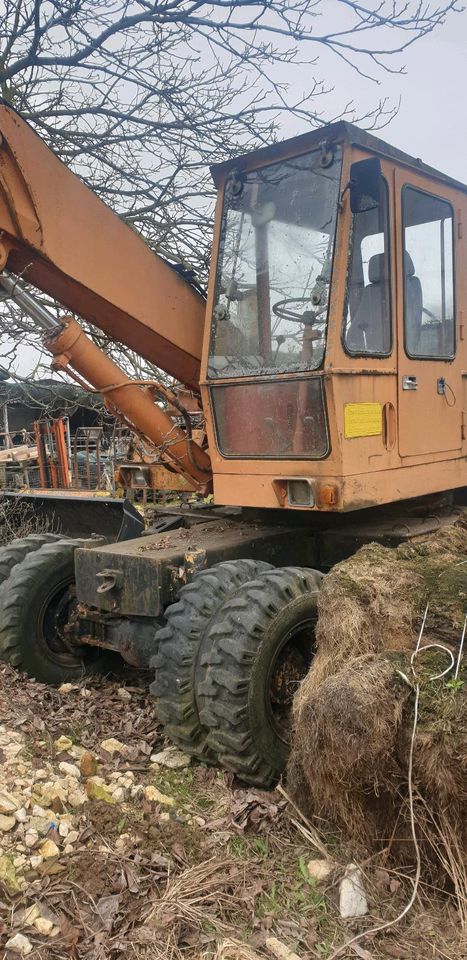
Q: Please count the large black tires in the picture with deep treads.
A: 4